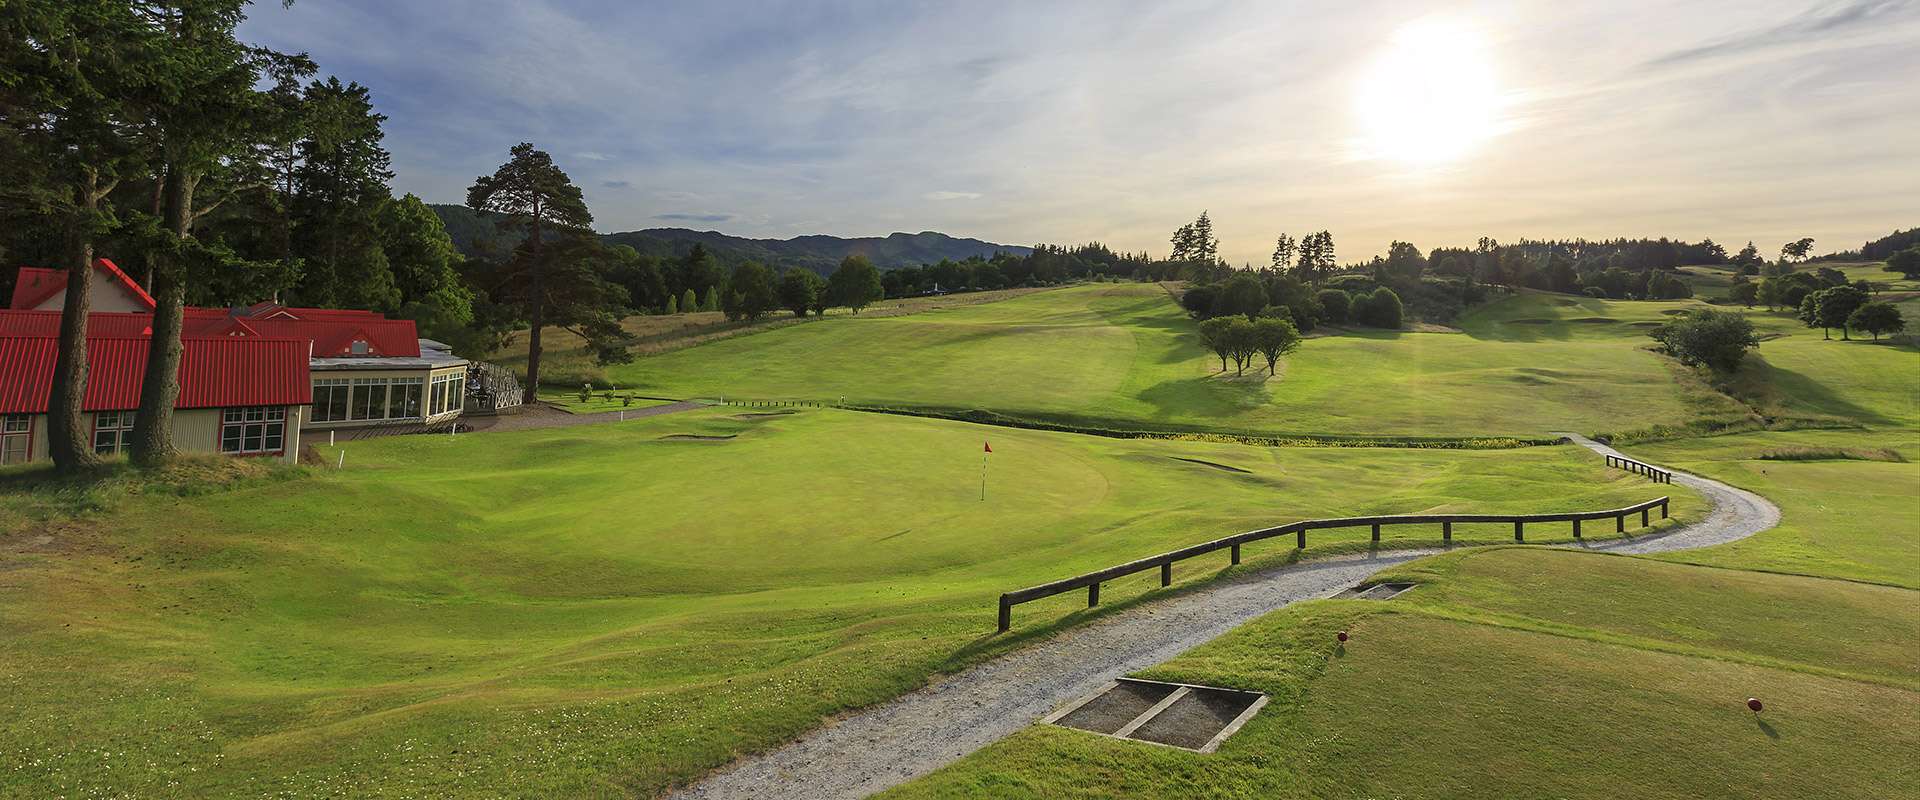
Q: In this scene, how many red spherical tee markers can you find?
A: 2